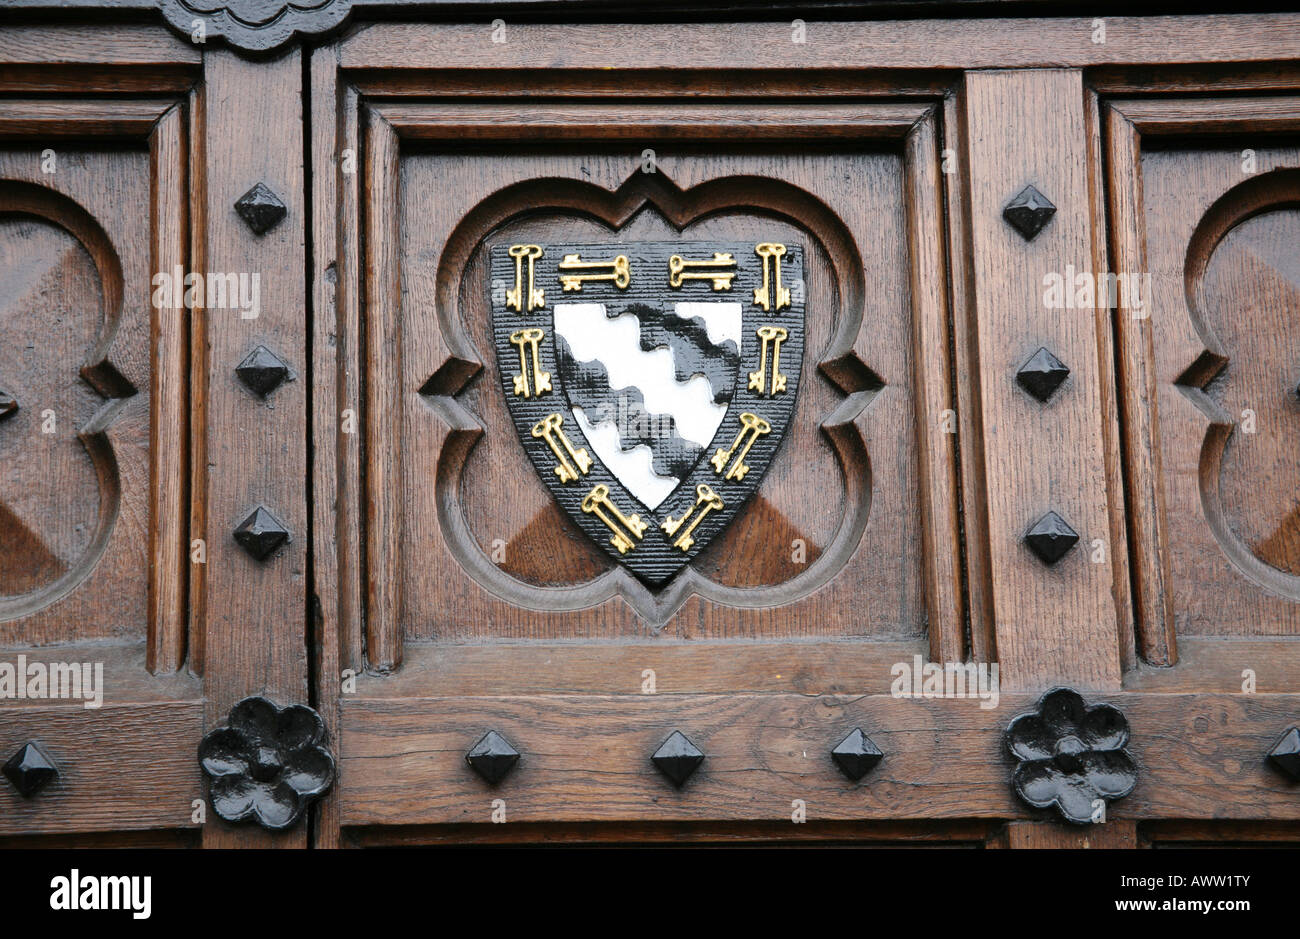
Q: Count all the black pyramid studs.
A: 11